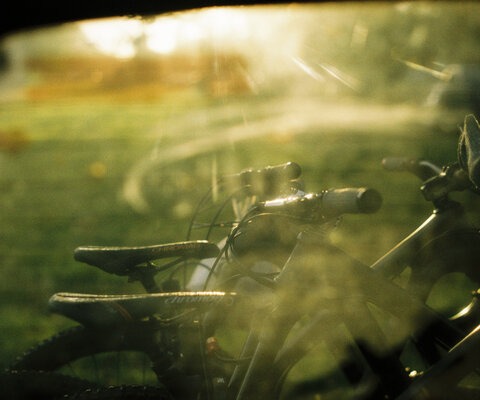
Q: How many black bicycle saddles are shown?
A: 2